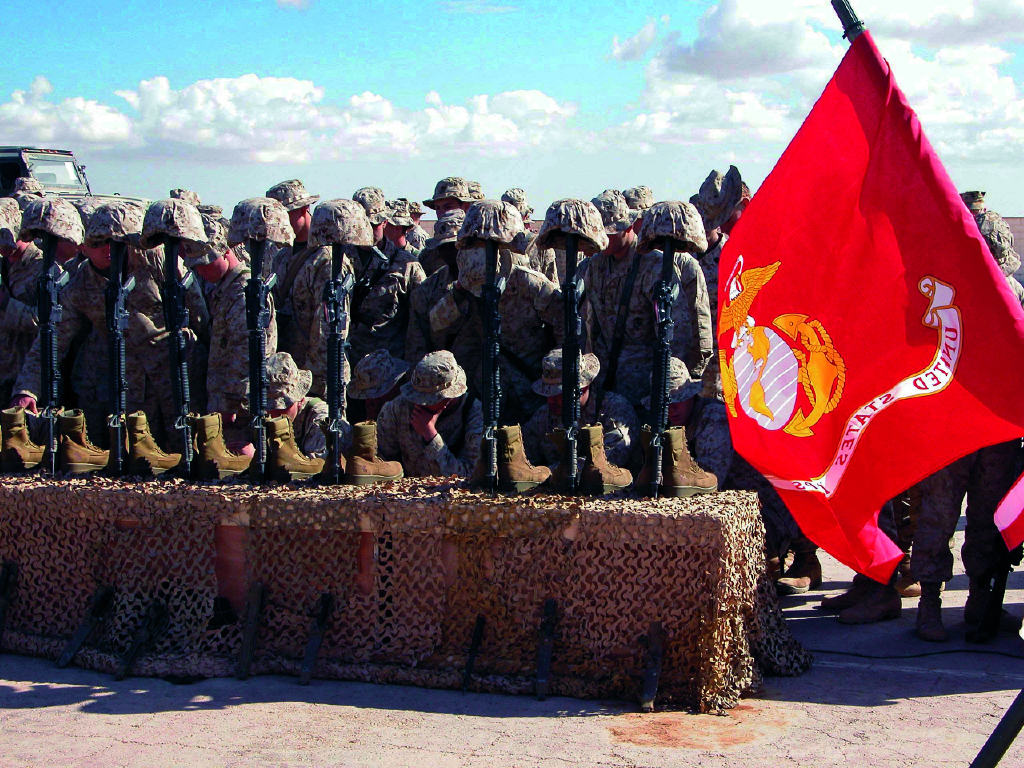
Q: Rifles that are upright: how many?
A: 8